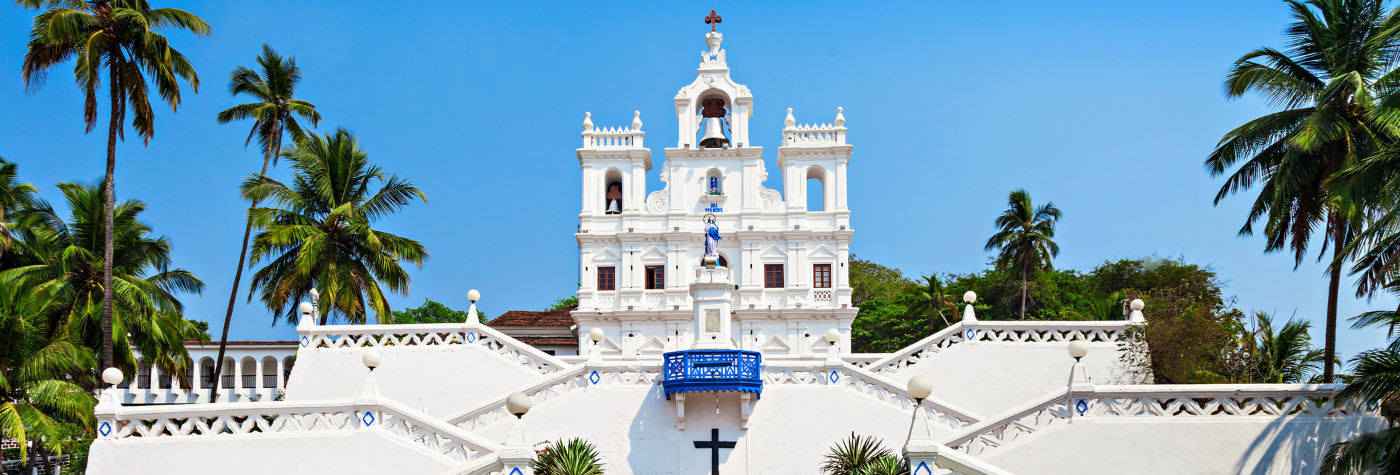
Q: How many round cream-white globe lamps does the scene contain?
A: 11